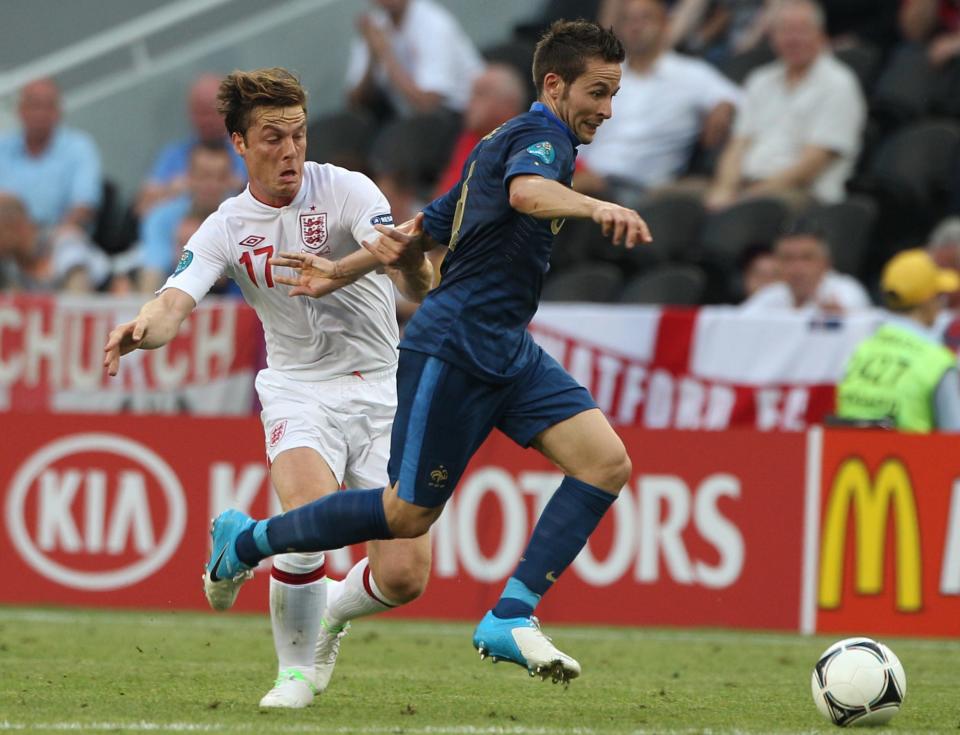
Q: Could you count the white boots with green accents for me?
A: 2